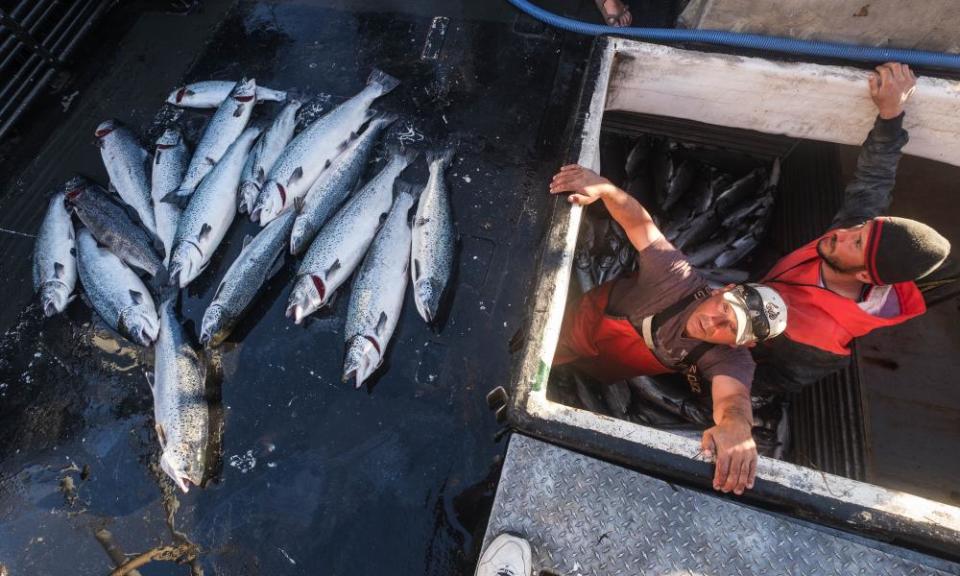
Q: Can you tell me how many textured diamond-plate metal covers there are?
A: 1